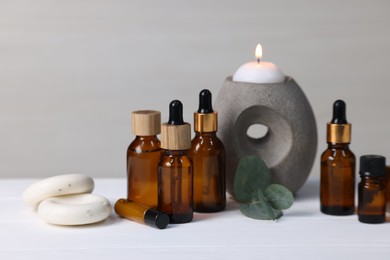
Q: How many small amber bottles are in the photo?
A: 6